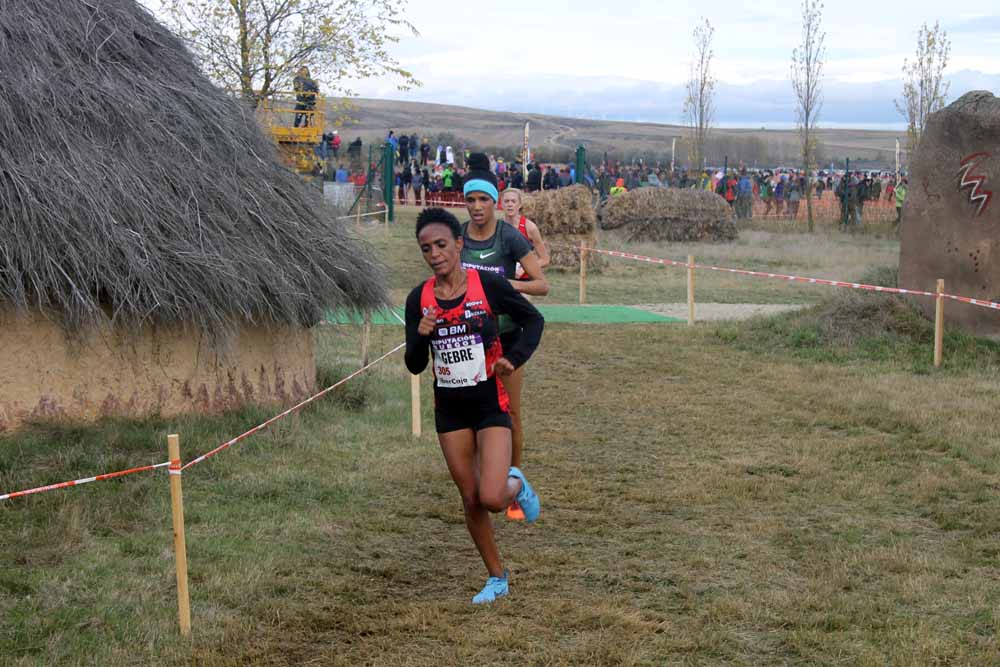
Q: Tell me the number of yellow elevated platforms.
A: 1